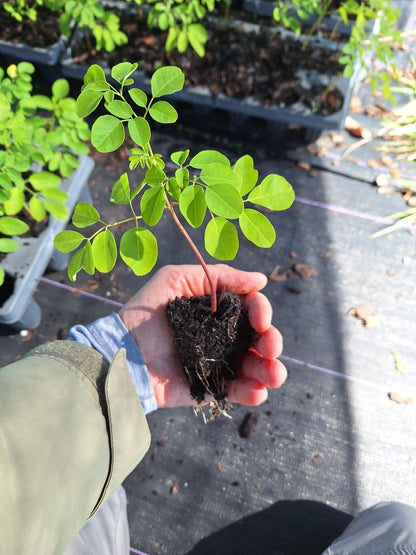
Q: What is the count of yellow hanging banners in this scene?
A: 0